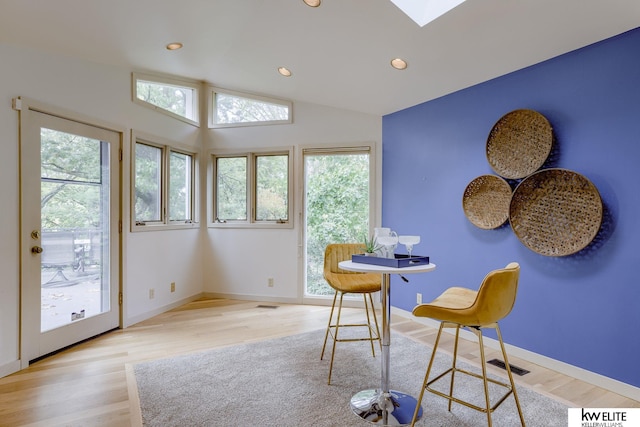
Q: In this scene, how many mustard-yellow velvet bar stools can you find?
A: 2